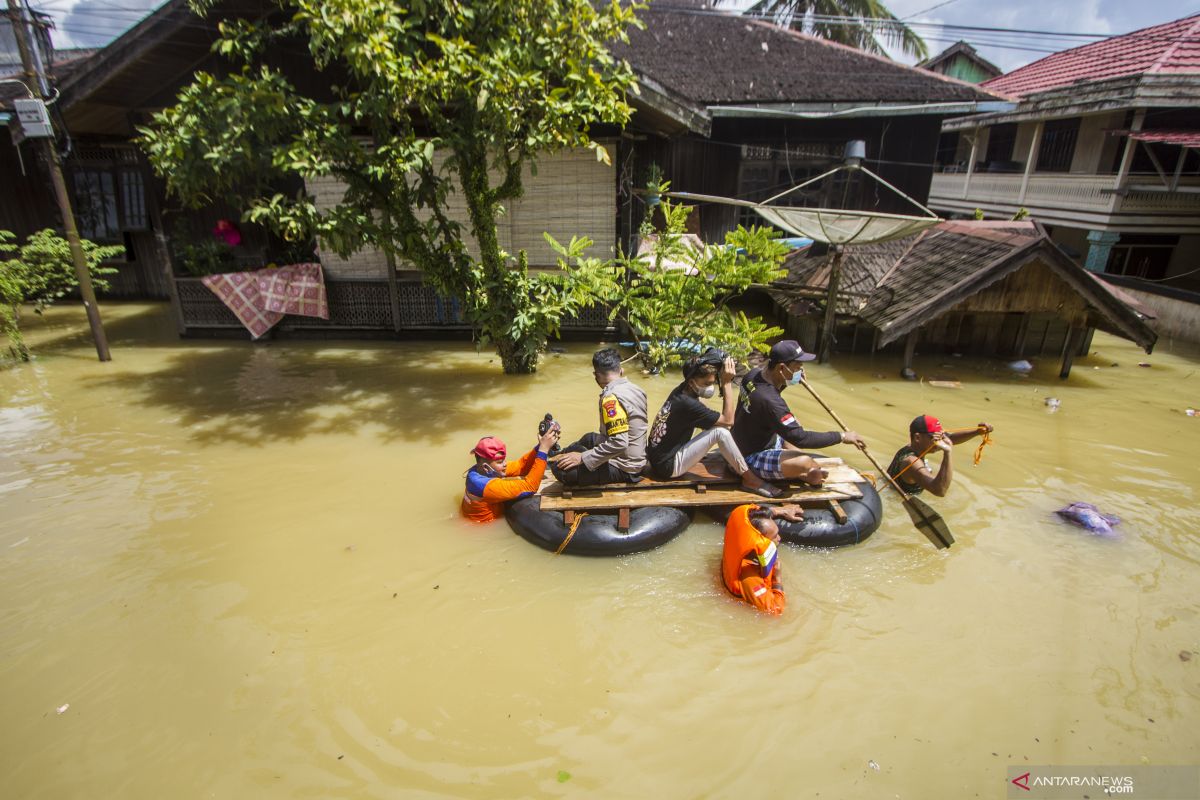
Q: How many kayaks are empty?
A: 0